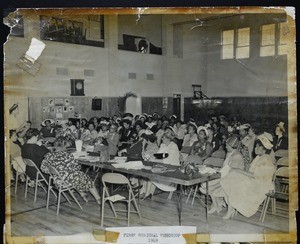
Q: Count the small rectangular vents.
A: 4